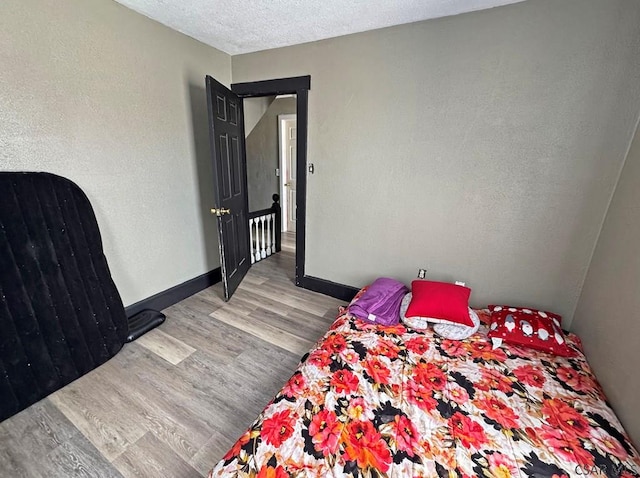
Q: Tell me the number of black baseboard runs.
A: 2